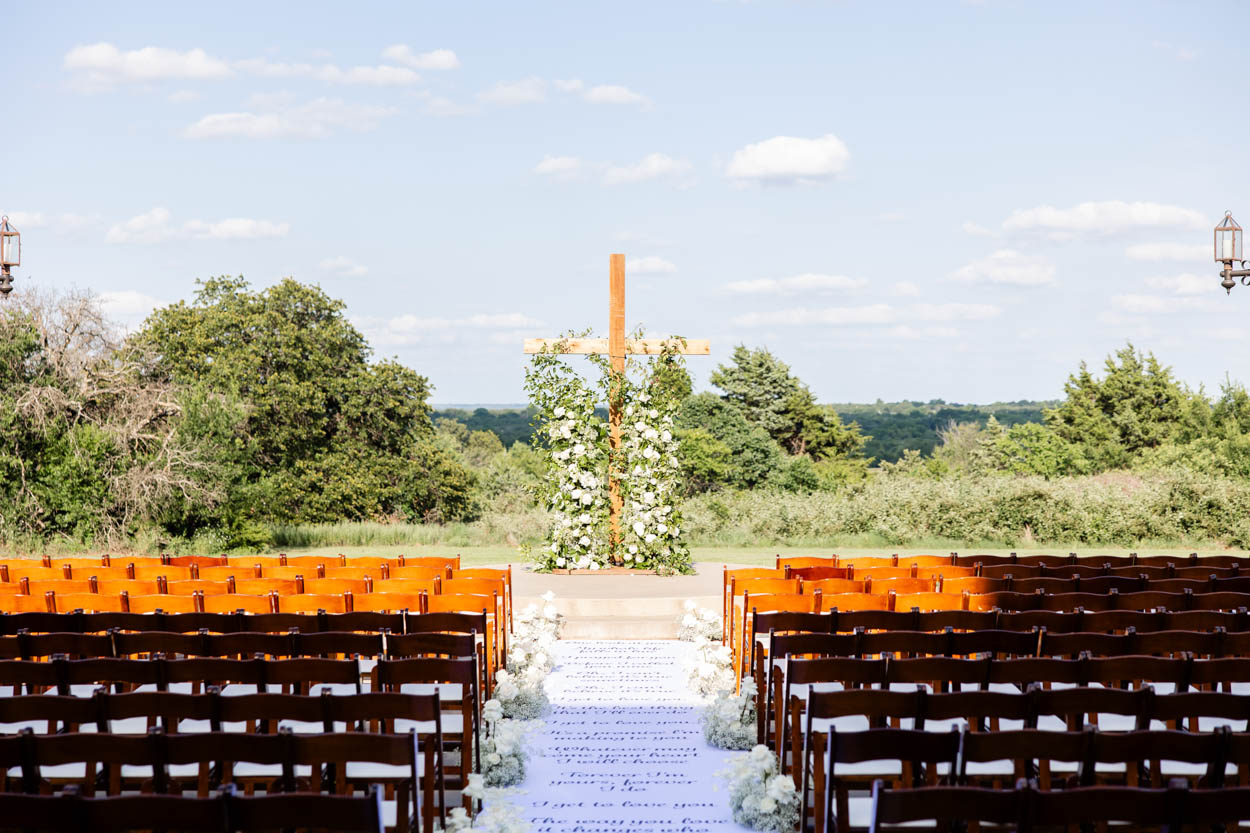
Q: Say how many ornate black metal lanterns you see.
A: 2